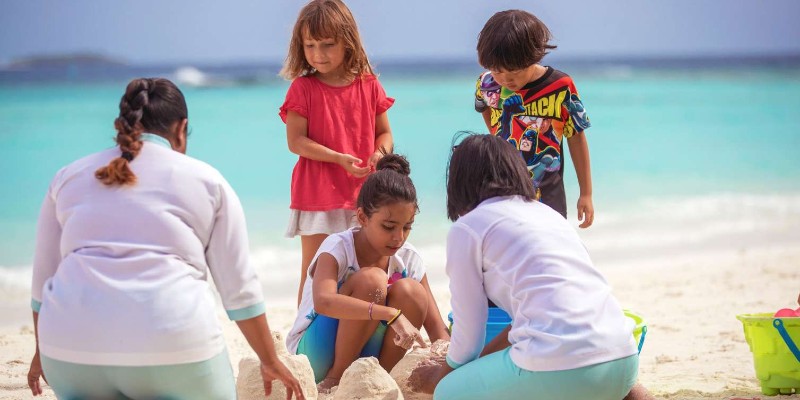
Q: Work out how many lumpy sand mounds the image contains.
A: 3